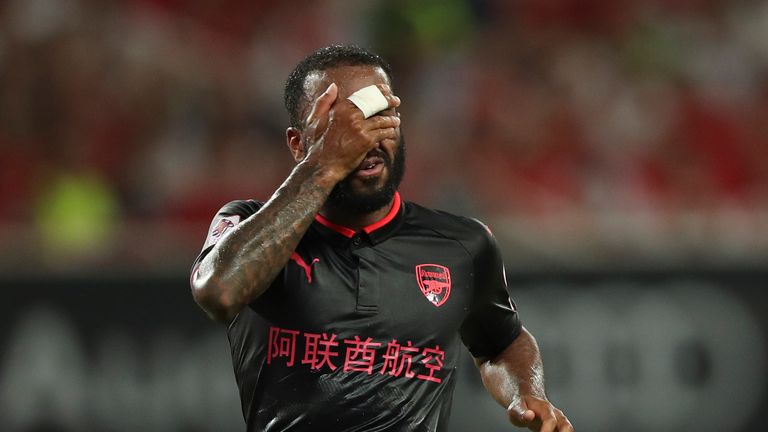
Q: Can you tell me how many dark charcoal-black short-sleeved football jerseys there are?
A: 1